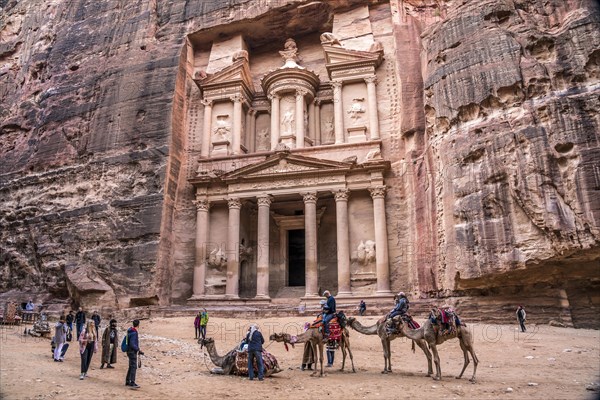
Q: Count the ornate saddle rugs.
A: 4